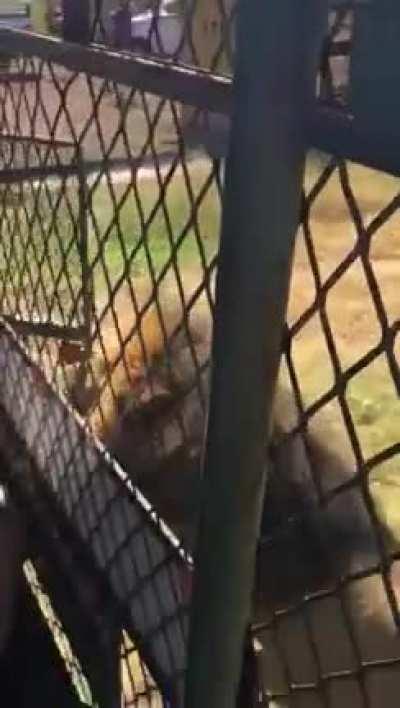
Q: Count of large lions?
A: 1